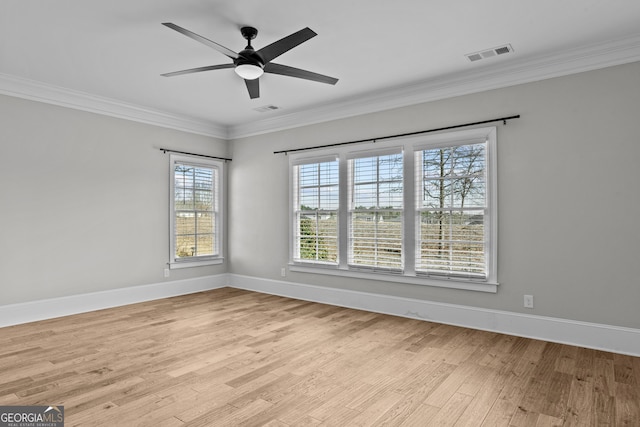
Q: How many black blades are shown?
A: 5